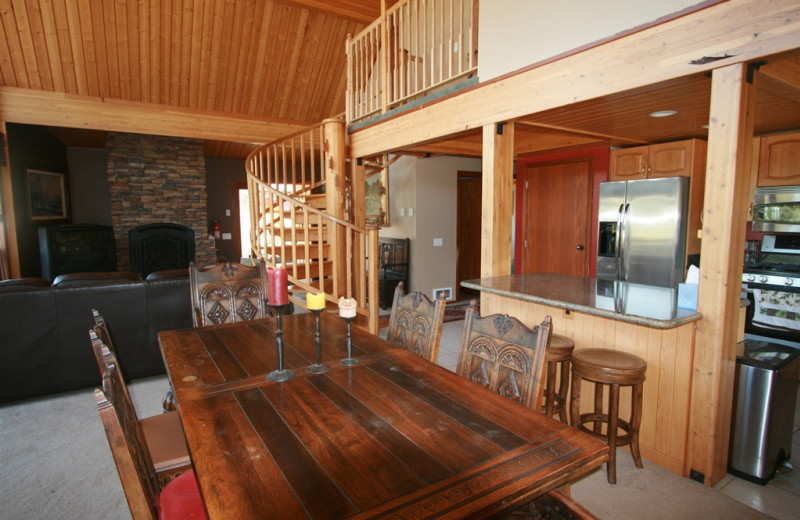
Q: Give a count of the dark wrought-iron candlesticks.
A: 3